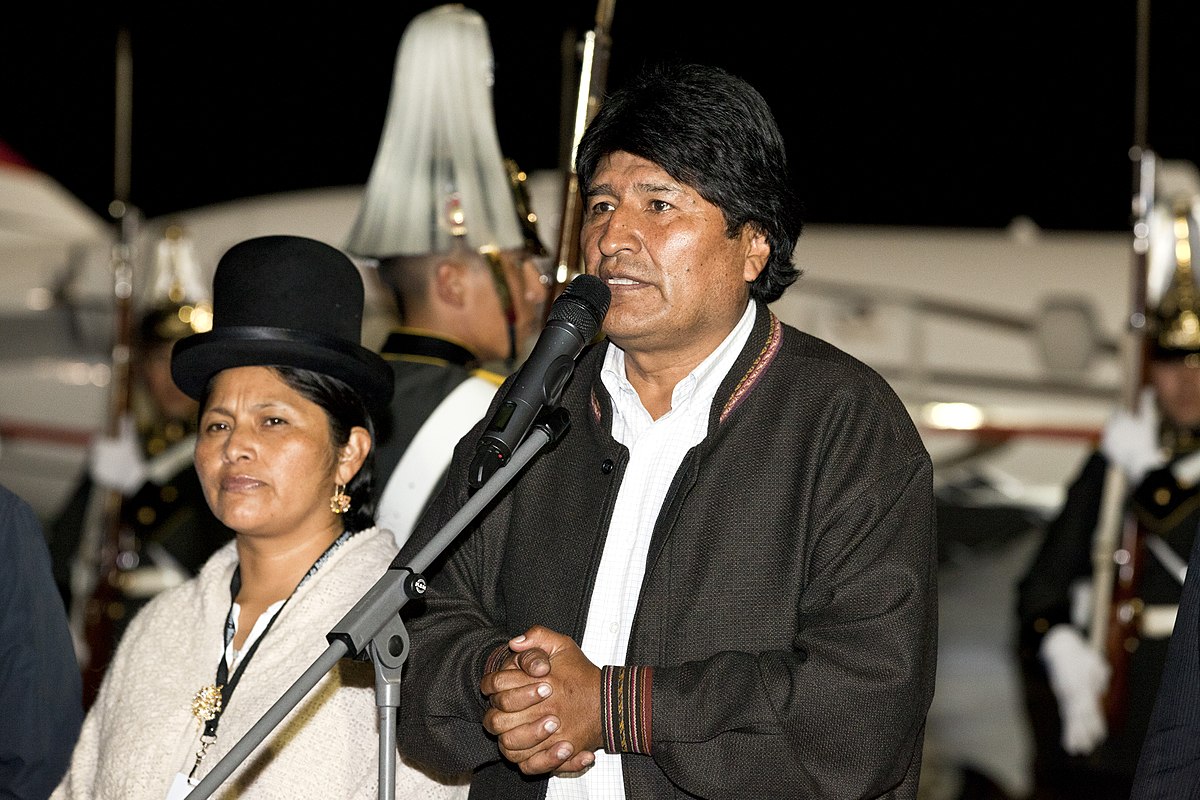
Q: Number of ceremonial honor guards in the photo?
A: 3